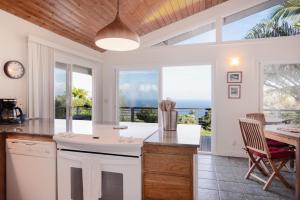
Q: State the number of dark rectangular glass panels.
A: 2